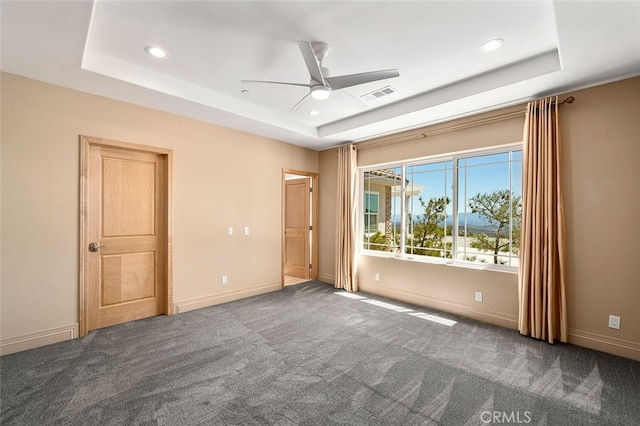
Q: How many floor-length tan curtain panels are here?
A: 2